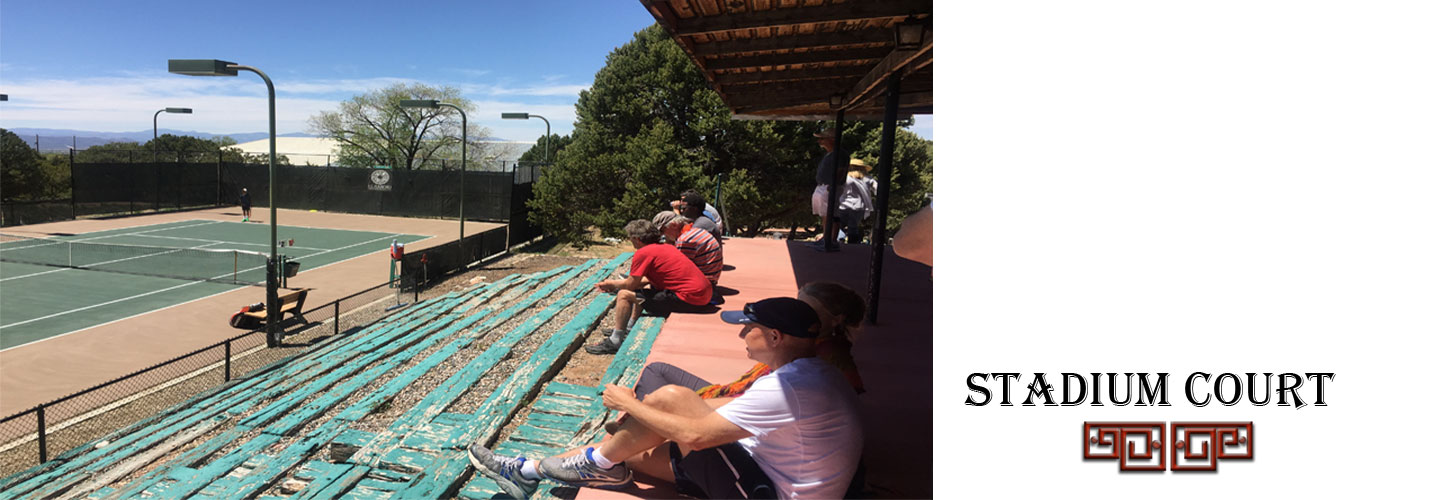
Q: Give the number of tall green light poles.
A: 4